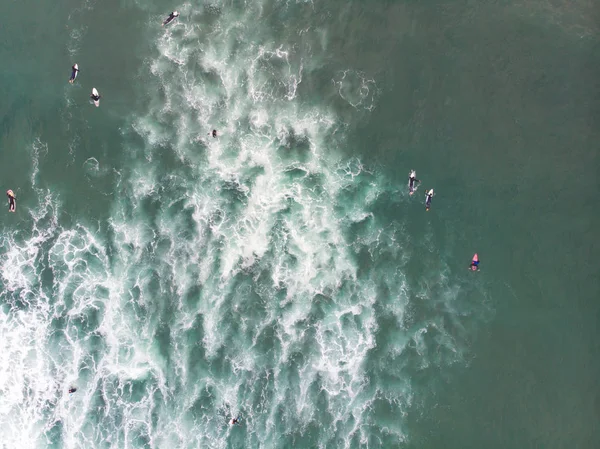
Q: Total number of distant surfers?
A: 10